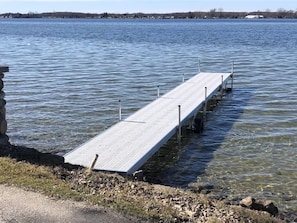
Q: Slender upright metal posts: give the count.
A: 8